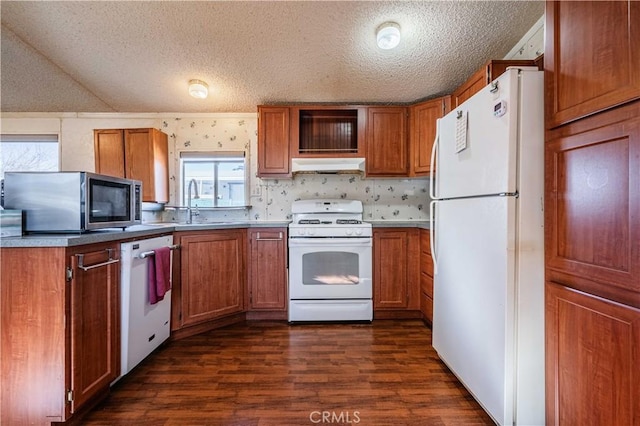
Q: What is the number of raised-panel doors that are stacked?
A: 3